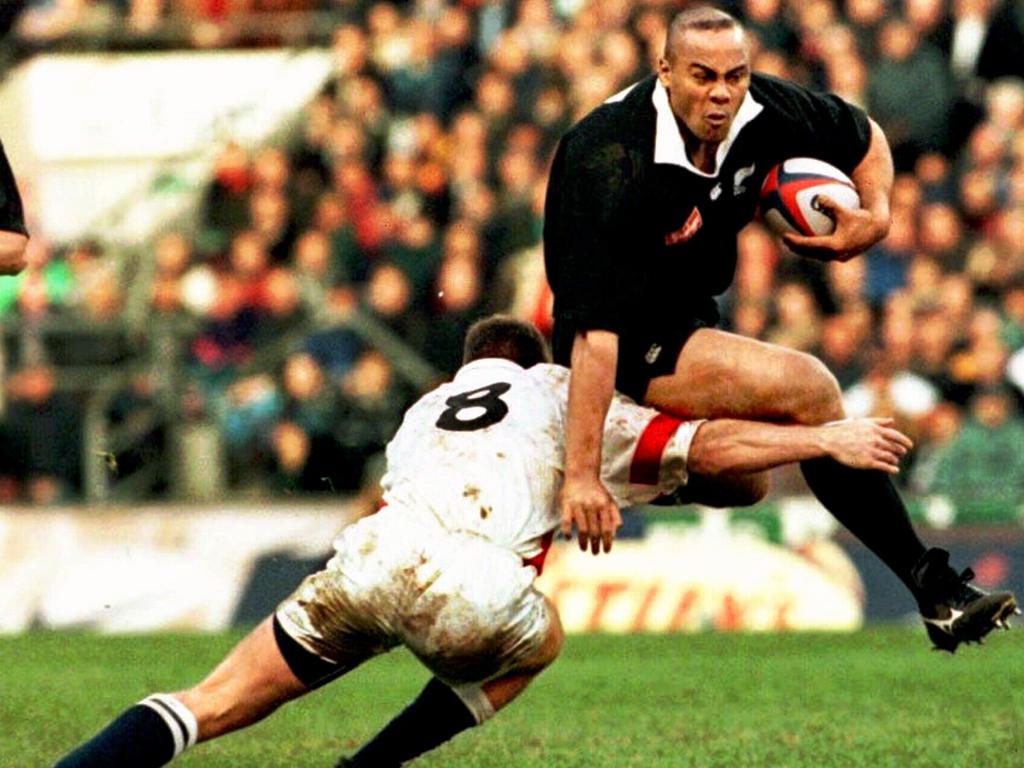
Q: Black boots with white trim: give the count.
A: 1